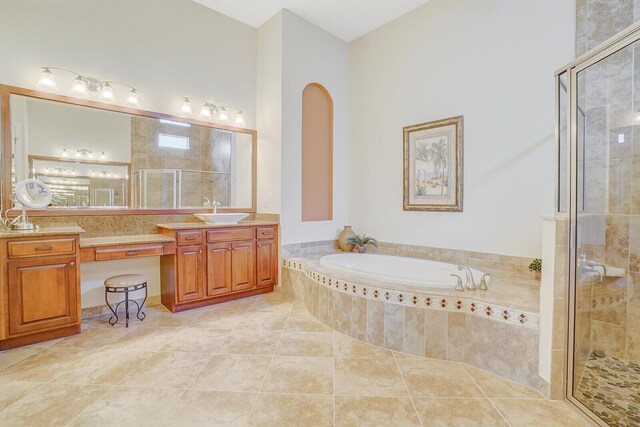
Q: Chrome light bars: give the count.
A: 2